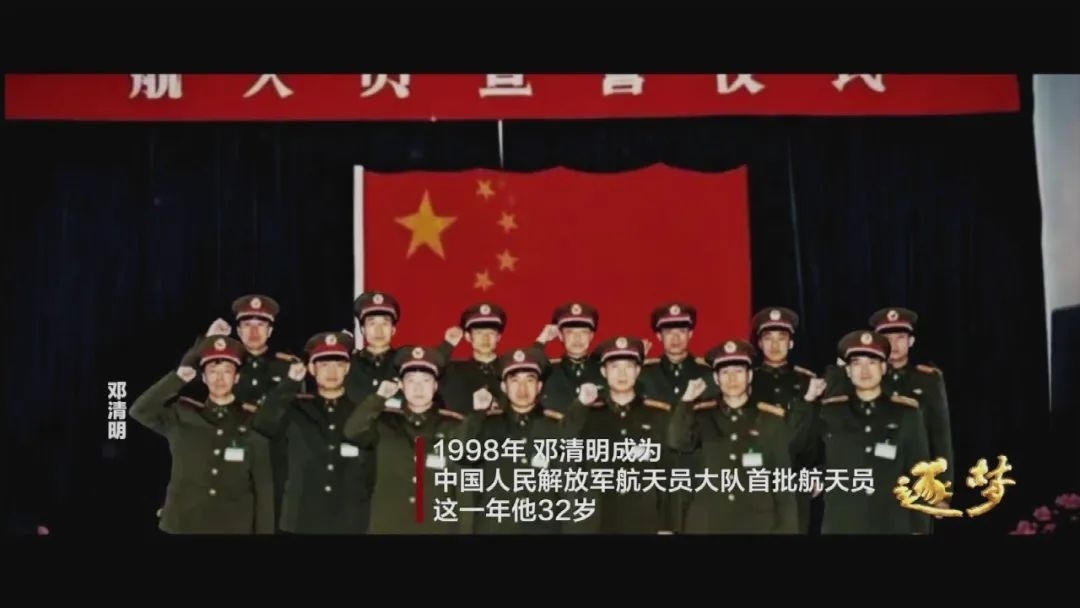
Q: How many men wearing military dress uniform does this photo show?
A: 14